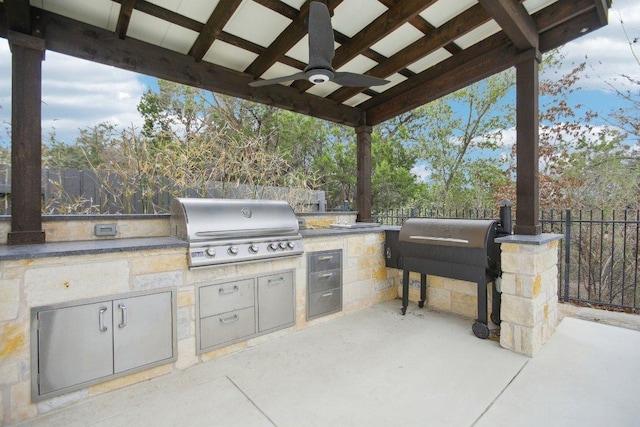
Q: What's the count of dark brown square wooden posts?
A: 3